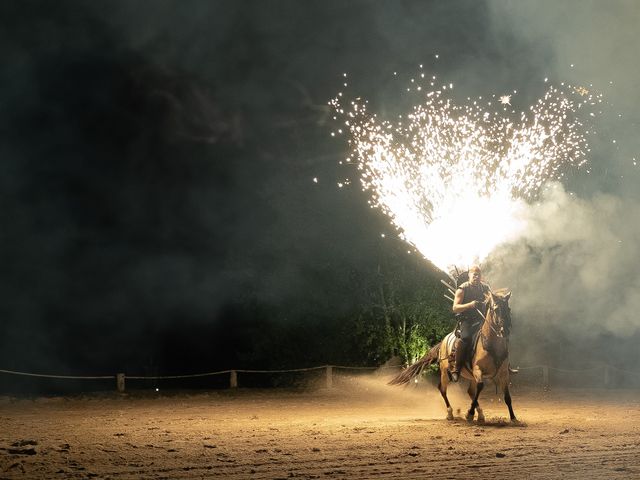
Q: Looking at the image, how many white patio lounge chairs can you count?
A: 0